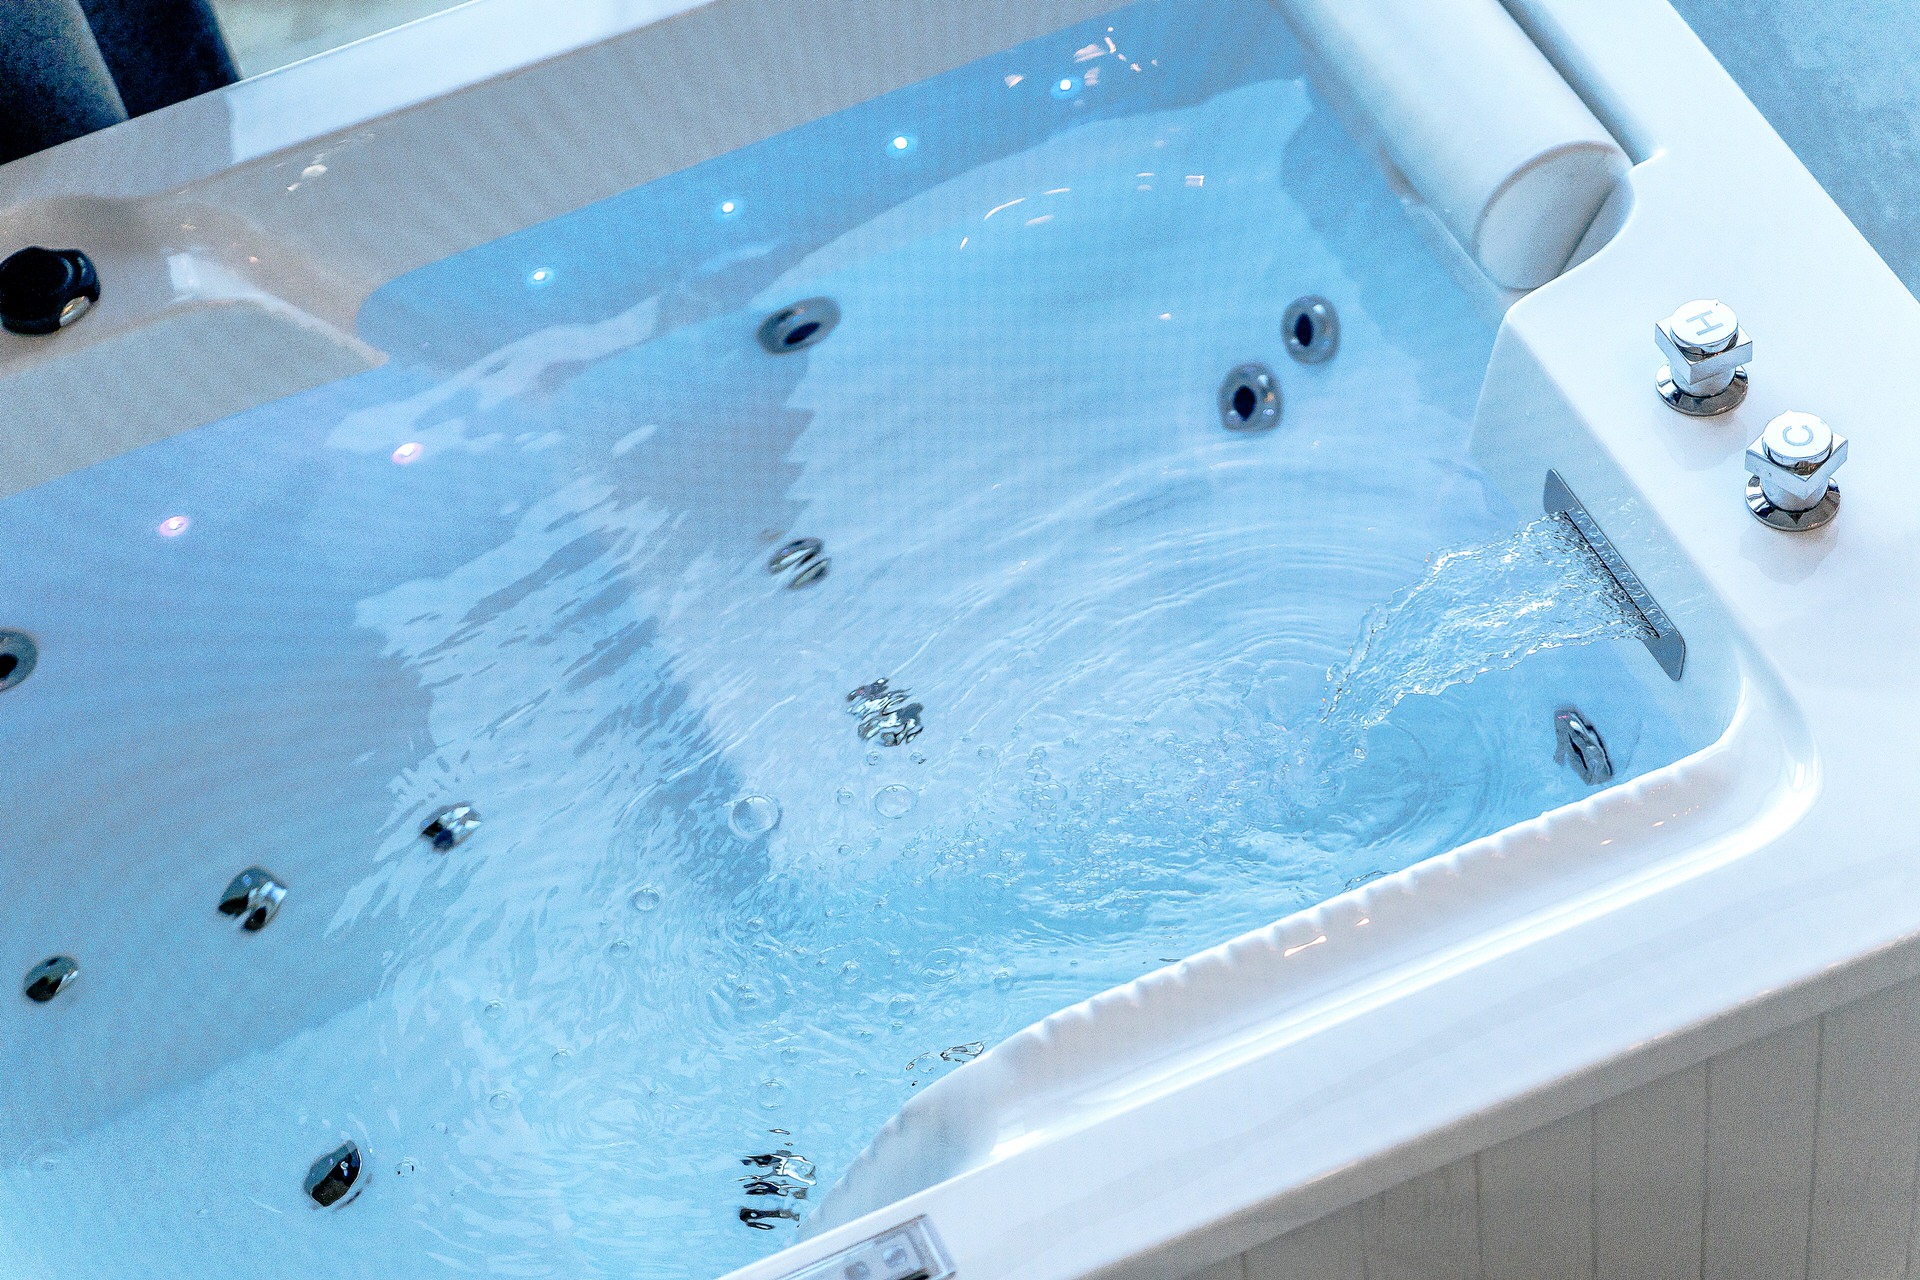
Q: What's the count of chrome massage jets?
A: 12